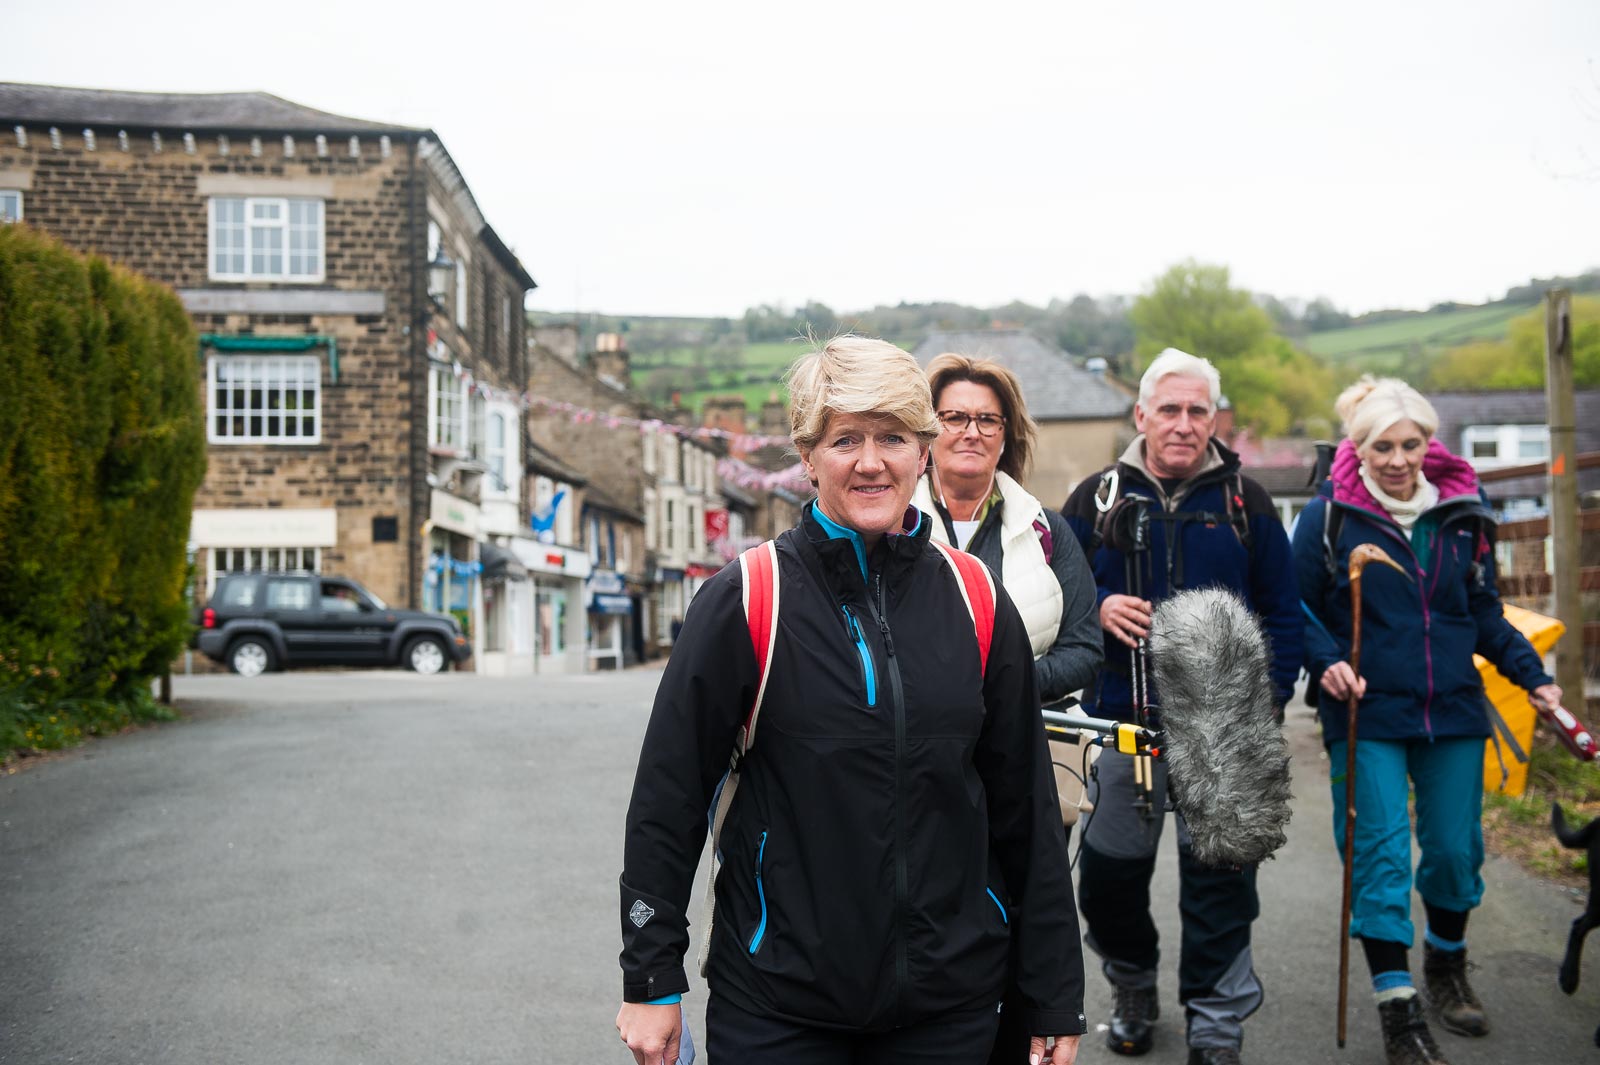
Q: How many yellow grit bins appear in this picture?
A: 1